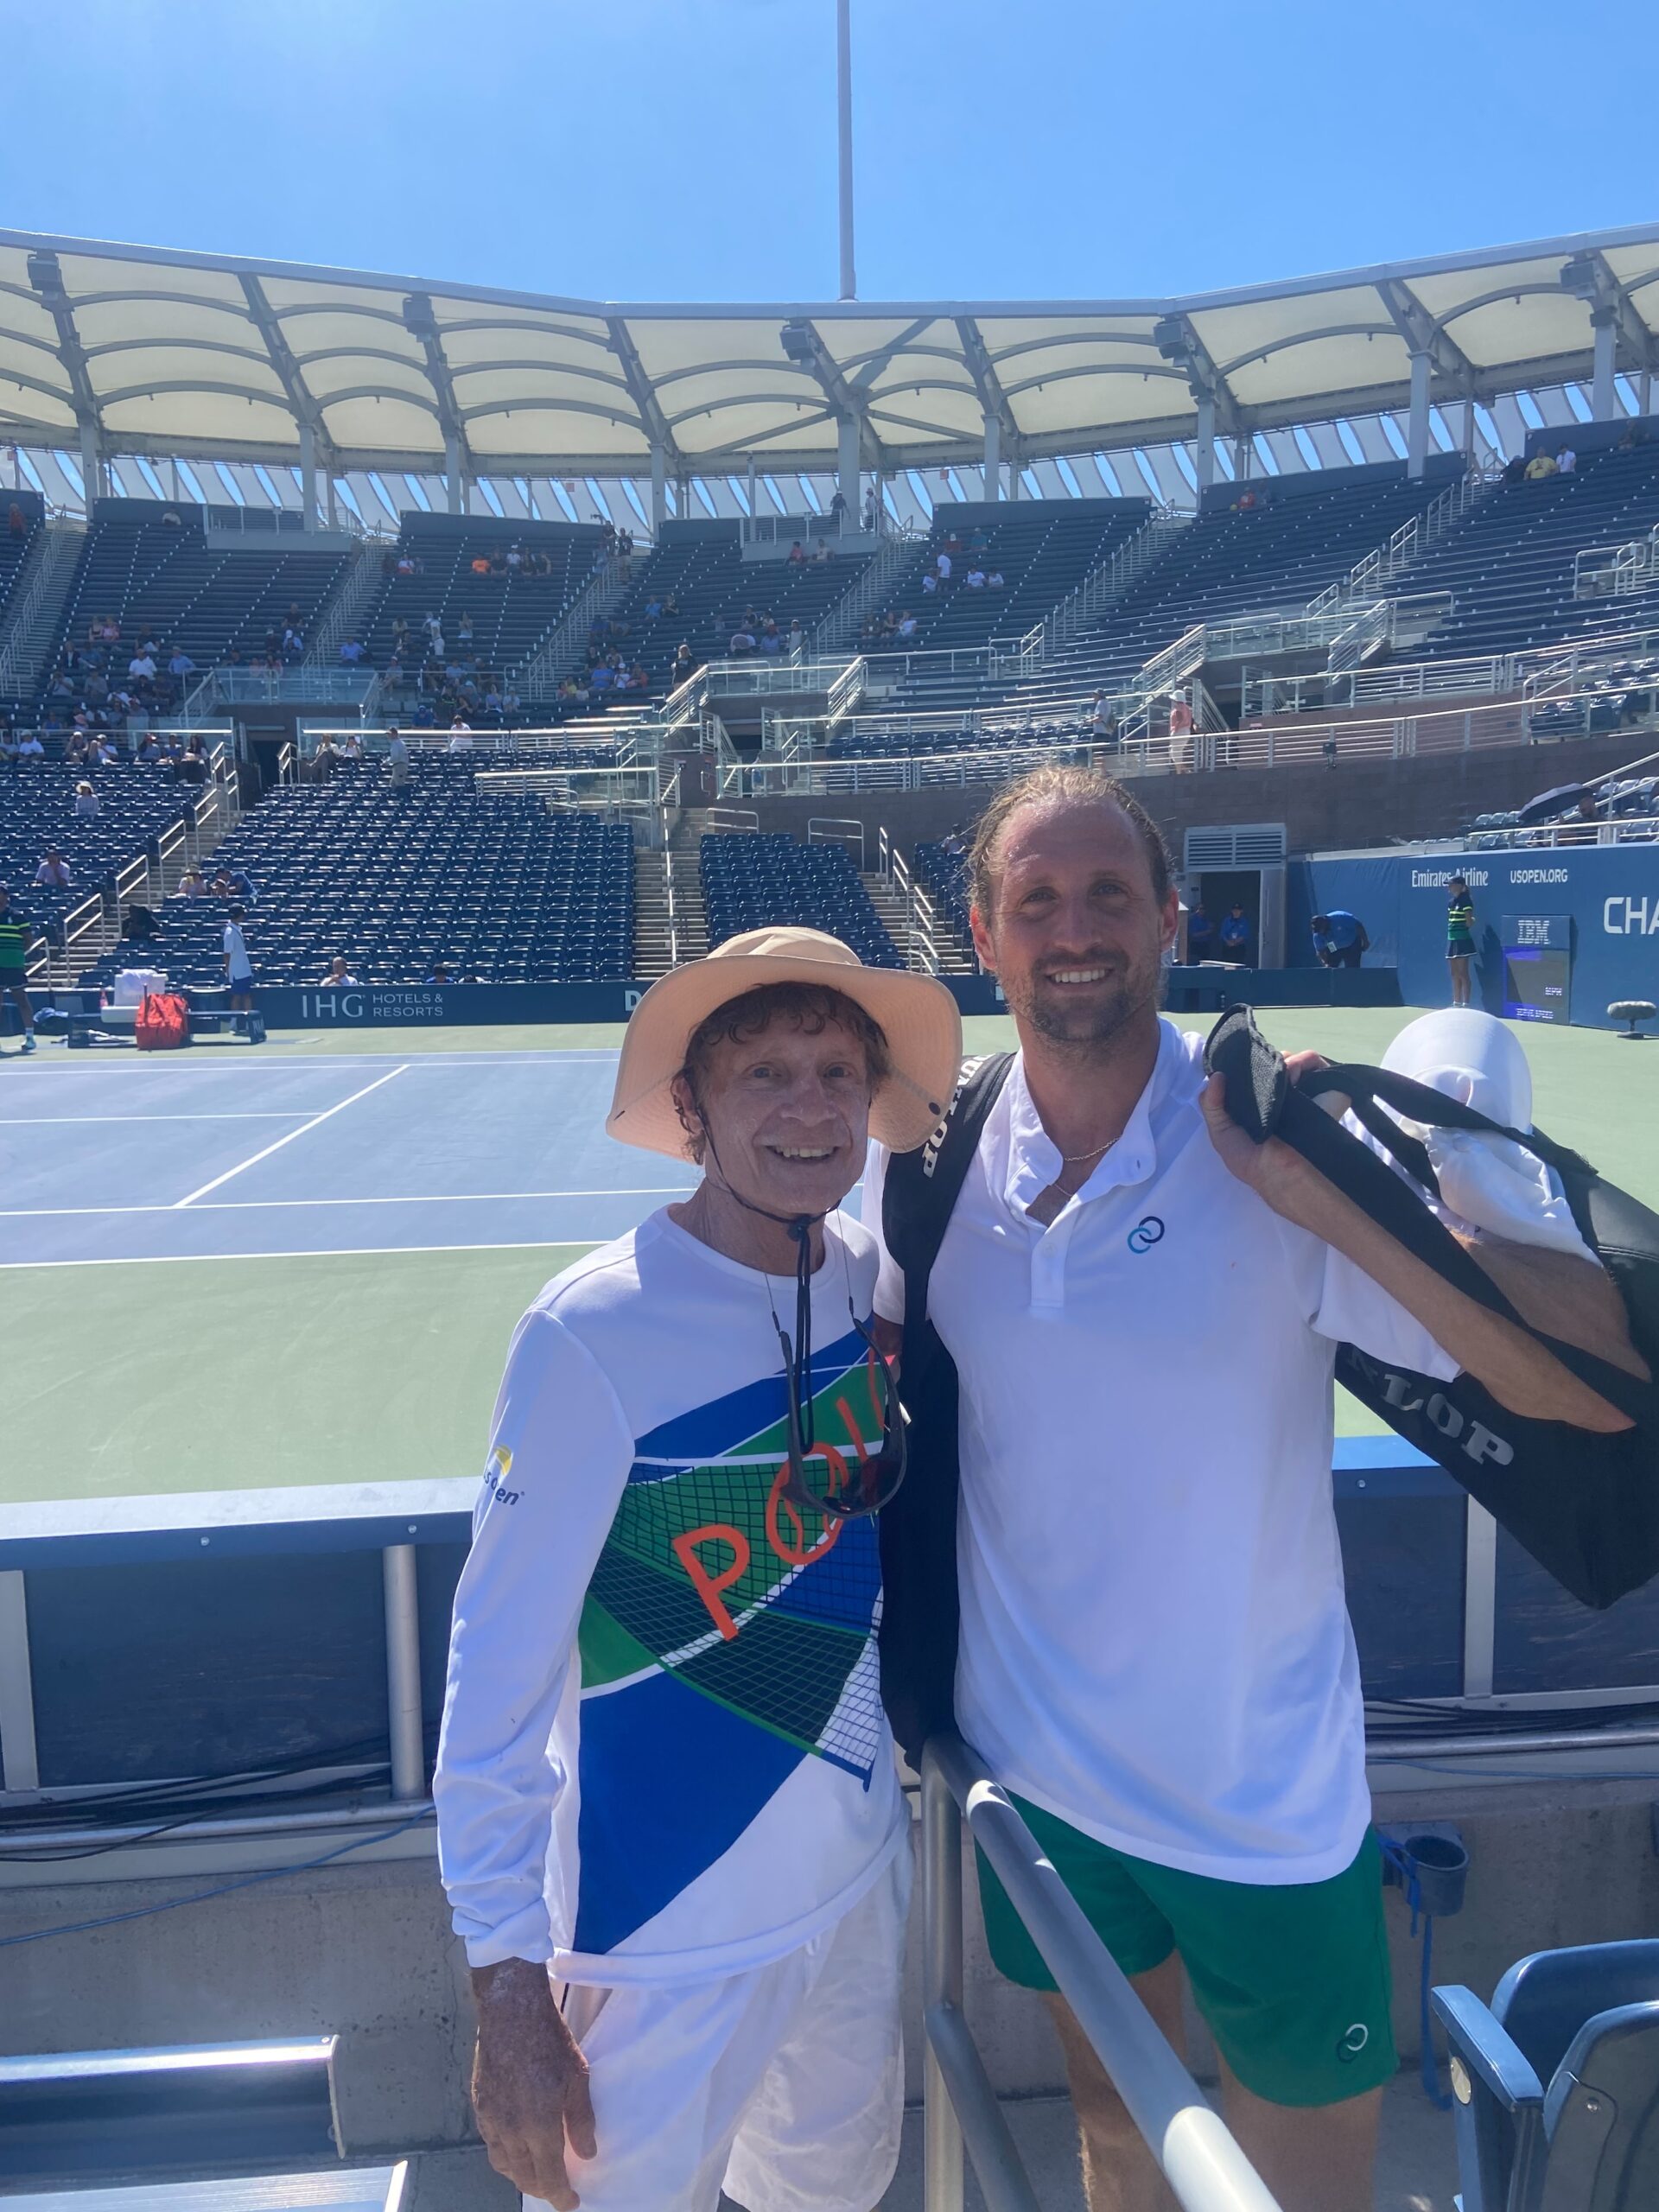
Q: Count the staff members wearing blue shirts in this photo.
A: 3